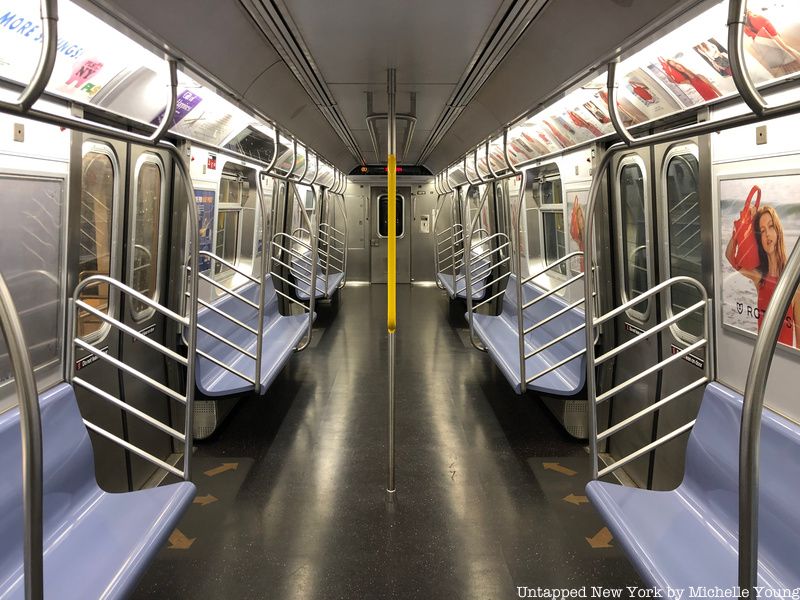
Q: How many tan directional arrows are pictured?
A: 6